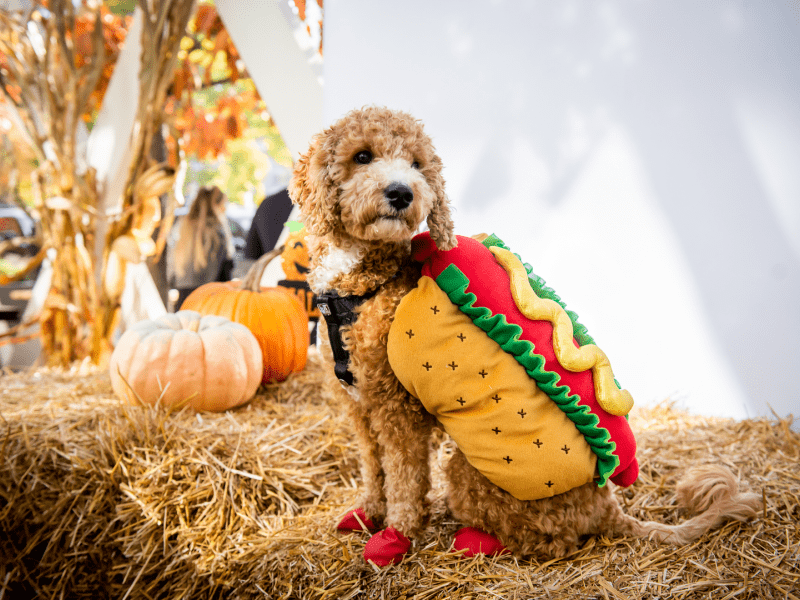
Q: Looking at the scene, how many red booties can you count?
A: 3